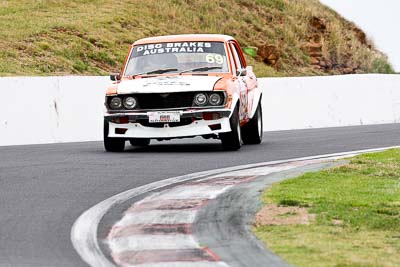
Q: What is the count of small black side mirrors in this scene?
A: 2